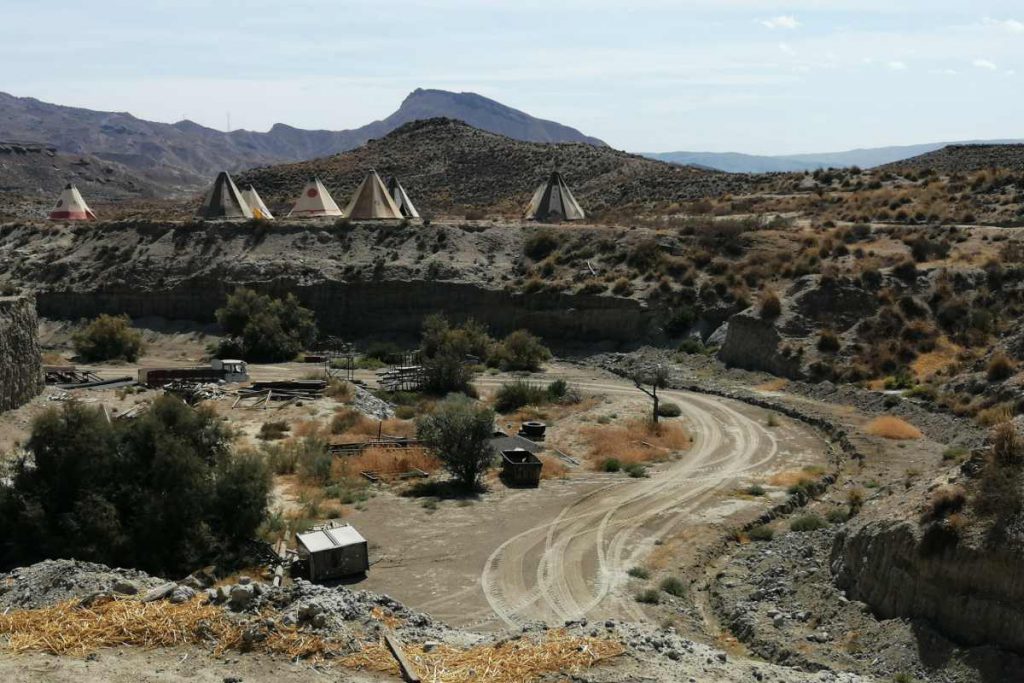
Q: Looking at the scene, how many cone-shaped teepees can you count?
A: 7